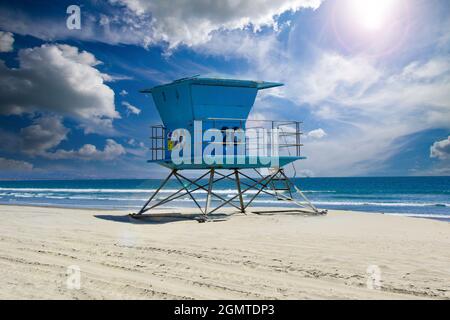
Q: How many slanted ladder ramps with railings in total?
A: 1